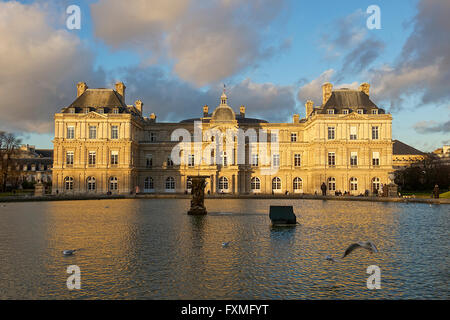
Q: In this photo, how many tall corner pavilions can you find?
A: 2